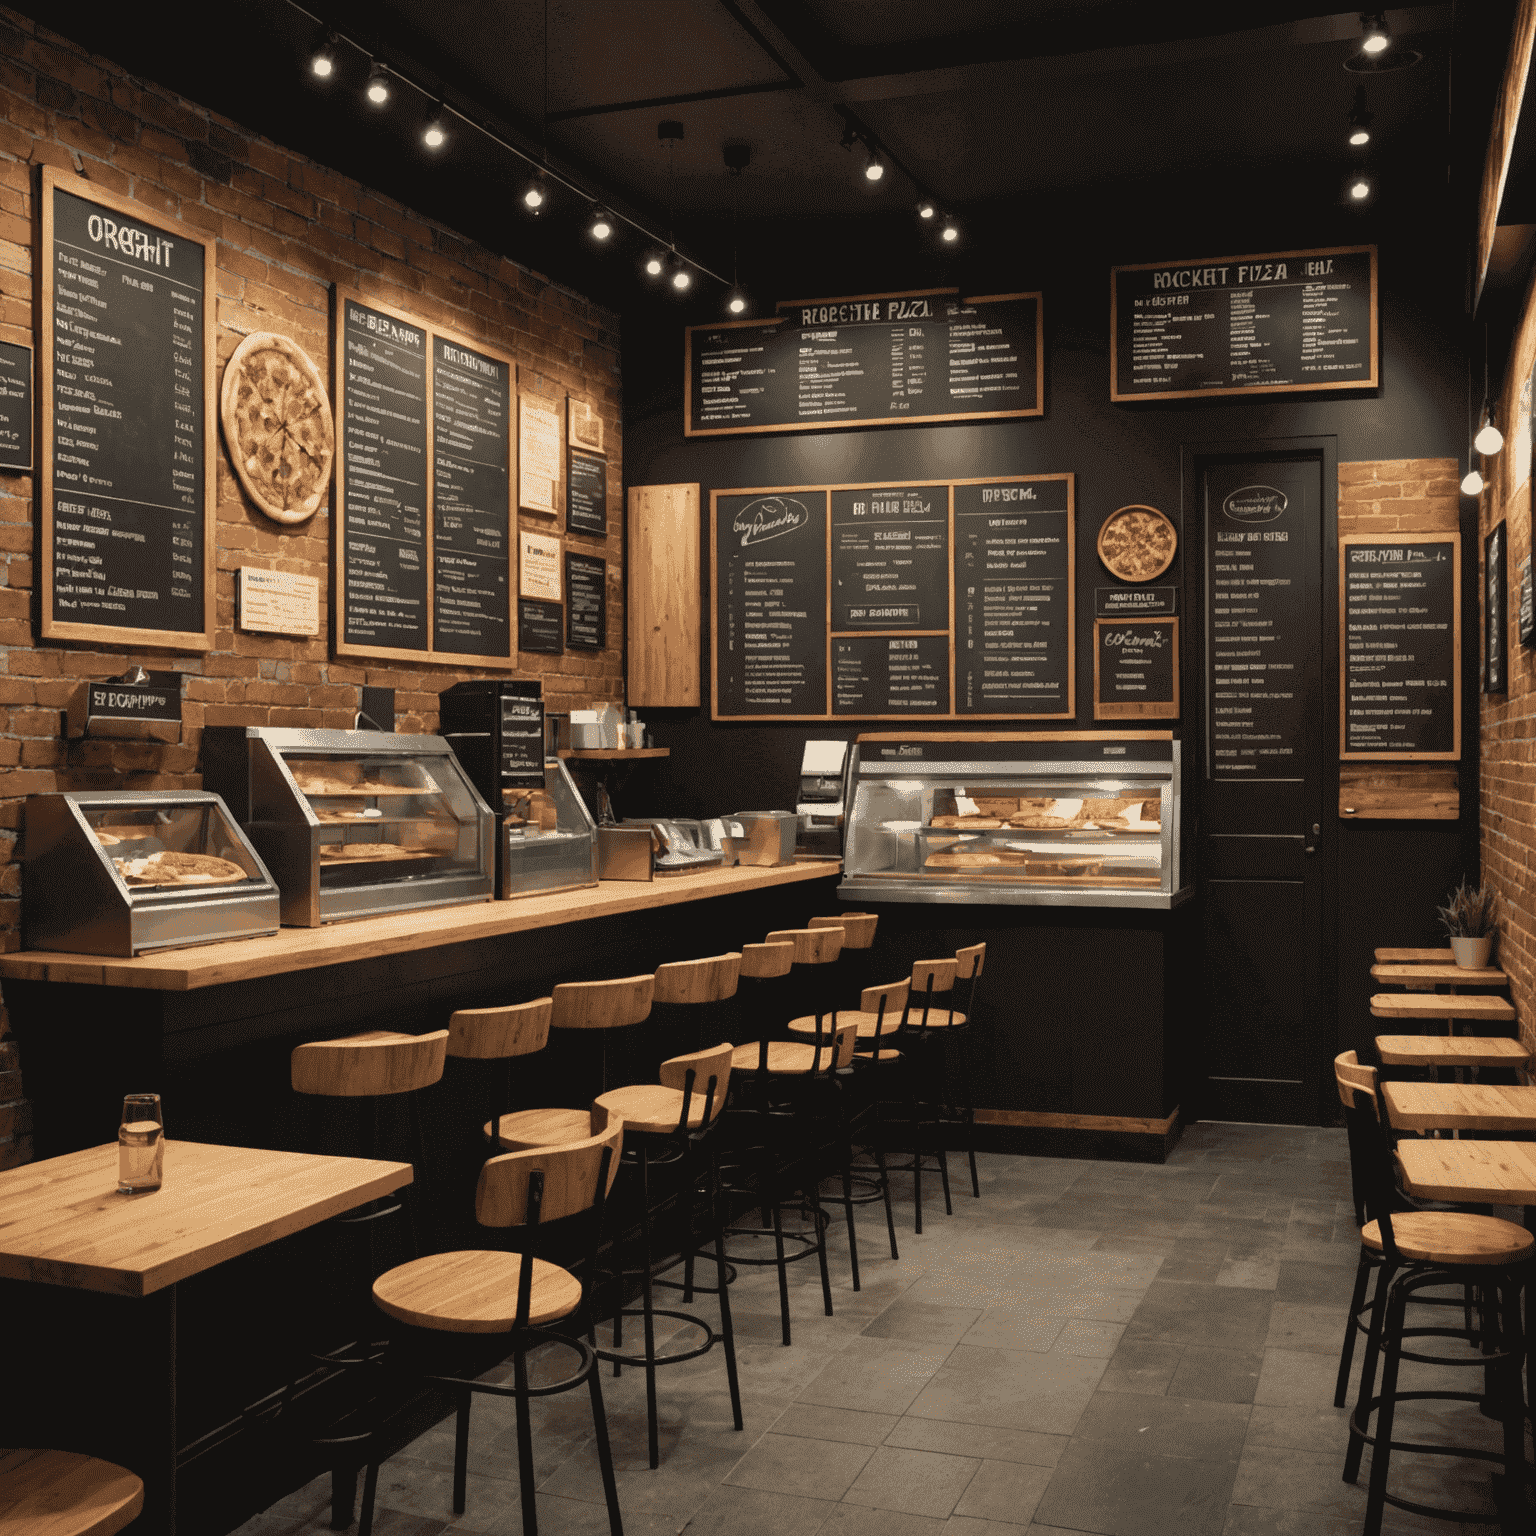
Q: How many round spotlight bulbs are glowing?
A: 14